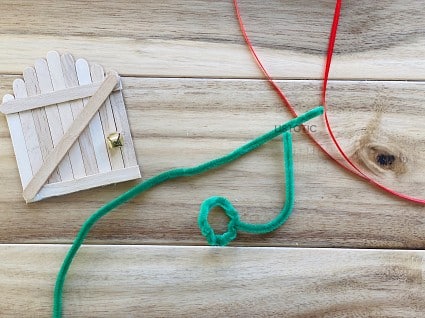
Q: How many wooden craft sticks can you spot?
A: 12